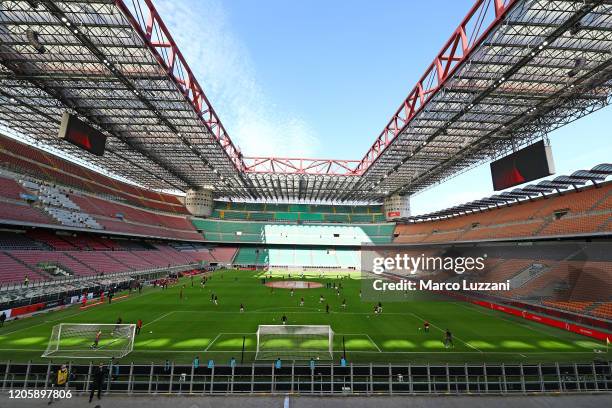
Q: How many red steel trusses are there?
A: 3